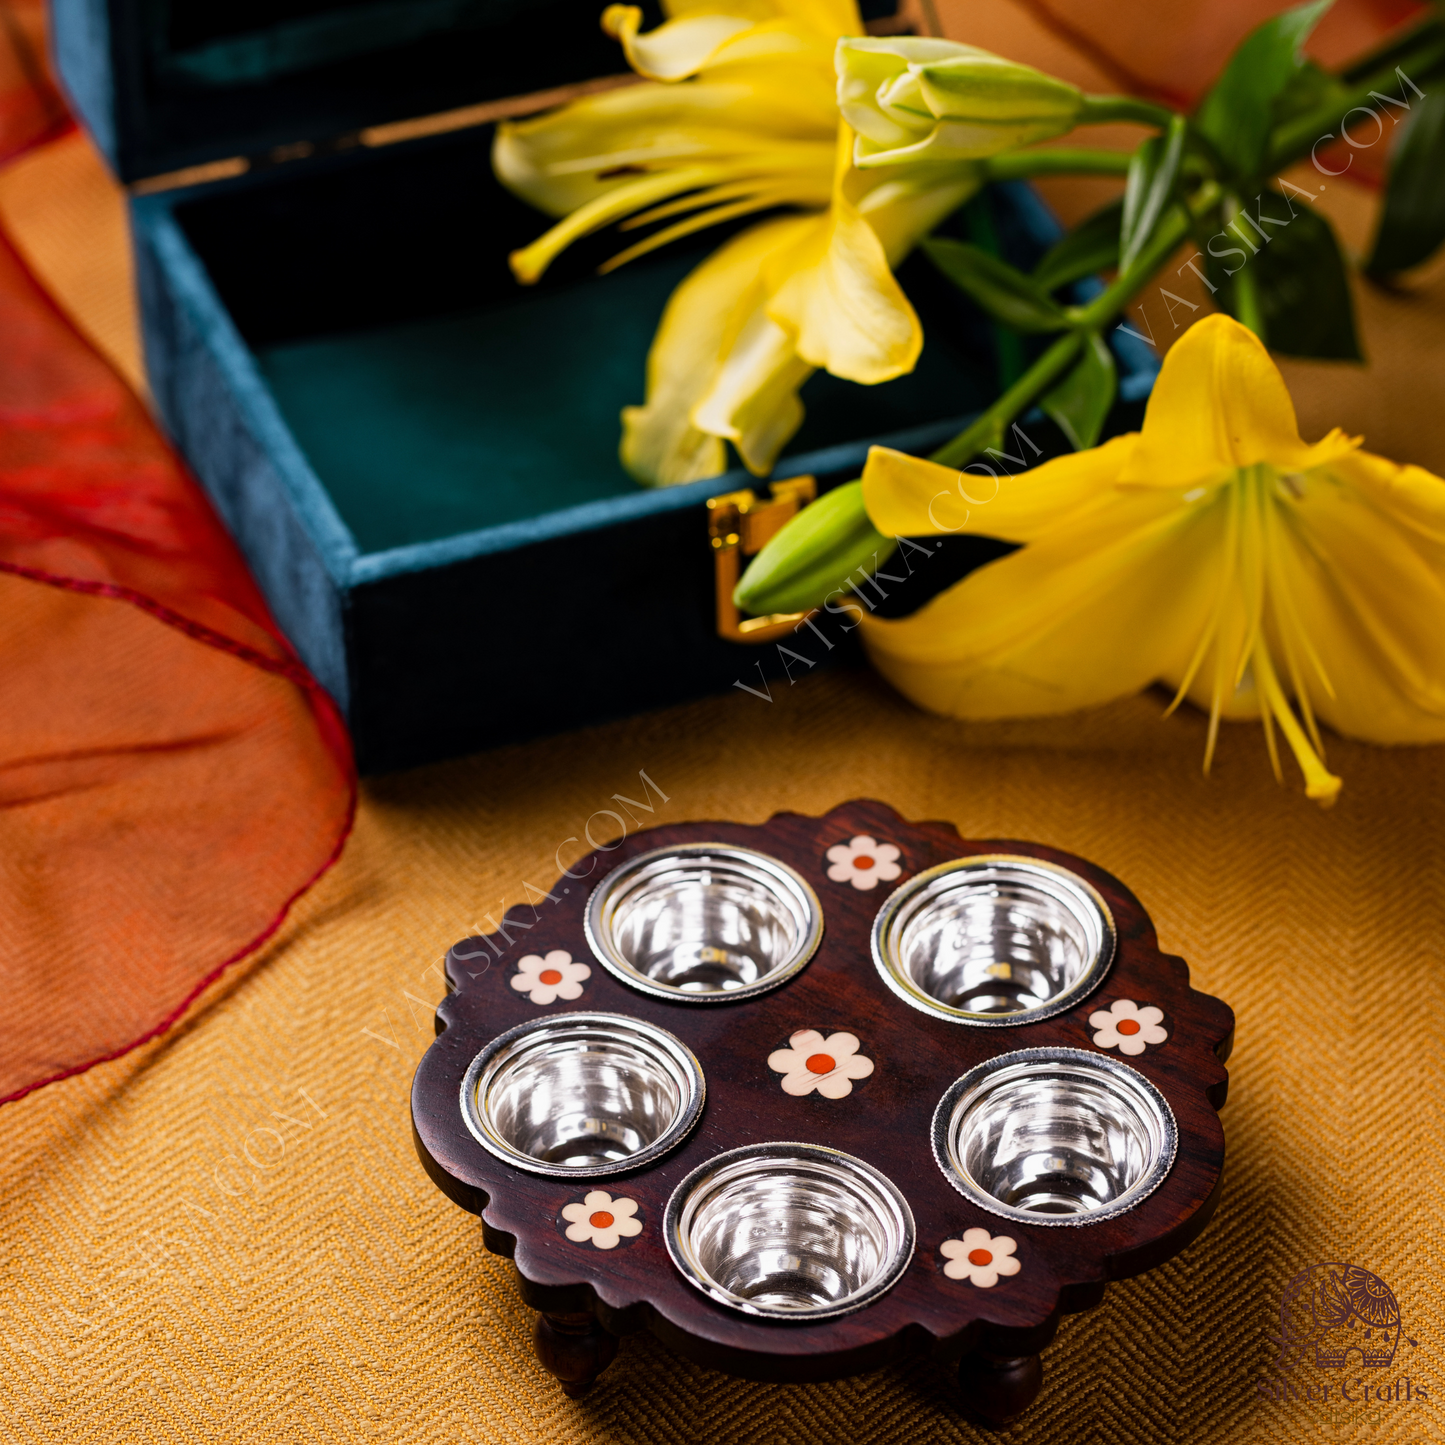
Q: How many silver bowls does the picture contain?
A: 5